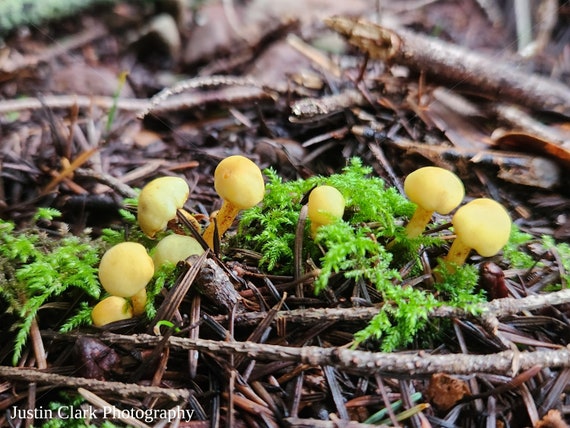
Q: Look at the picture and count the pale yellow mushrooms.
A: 8